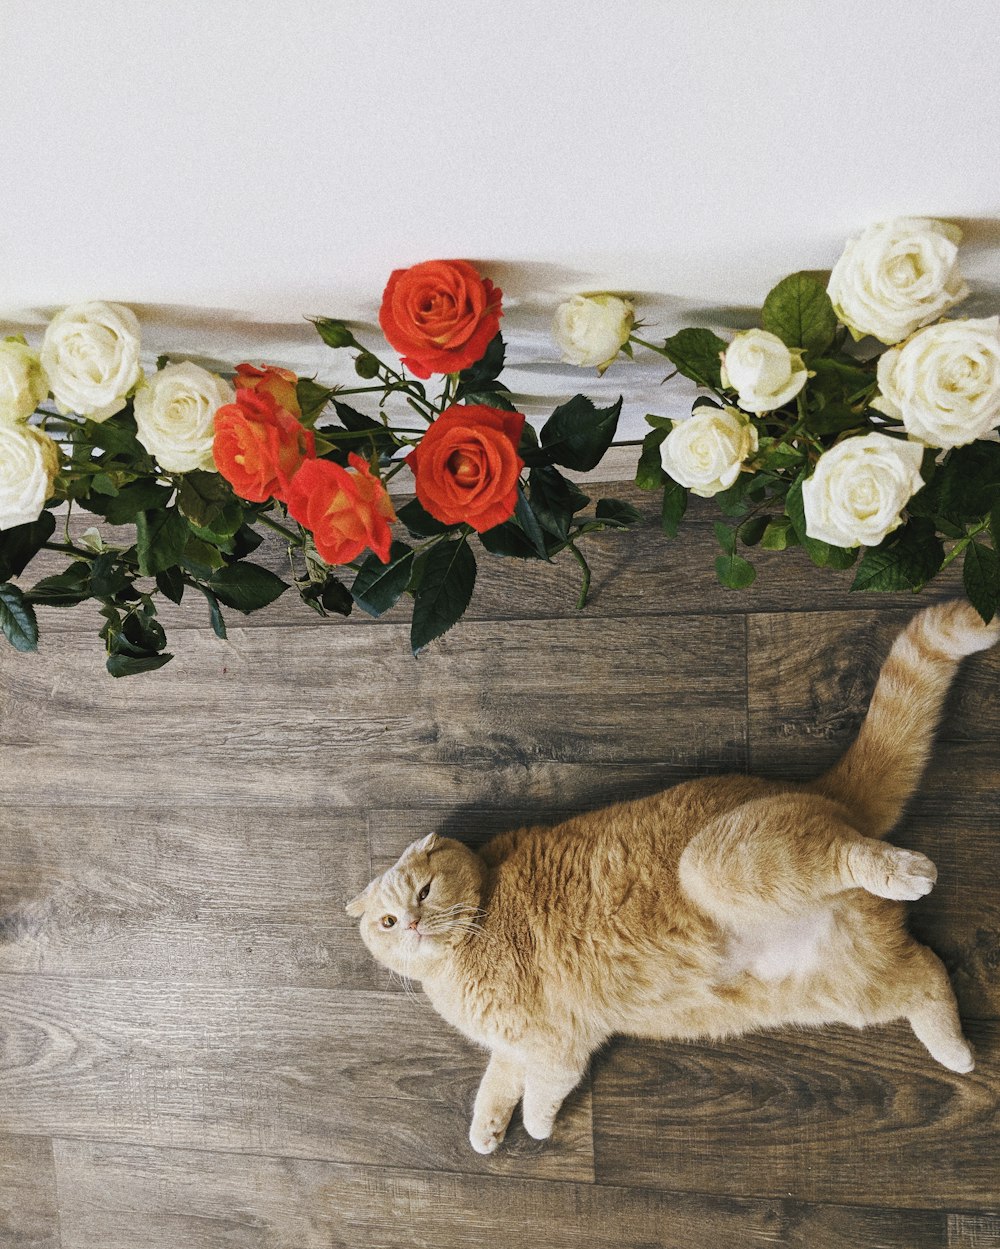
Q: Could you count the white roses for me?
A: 10